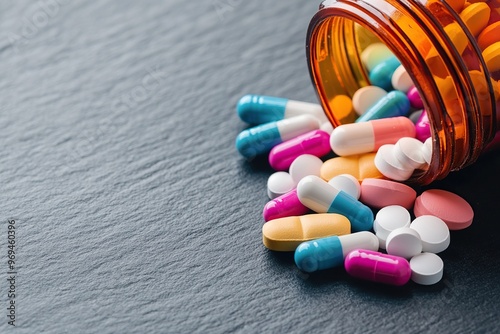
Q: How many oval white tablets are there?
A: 0